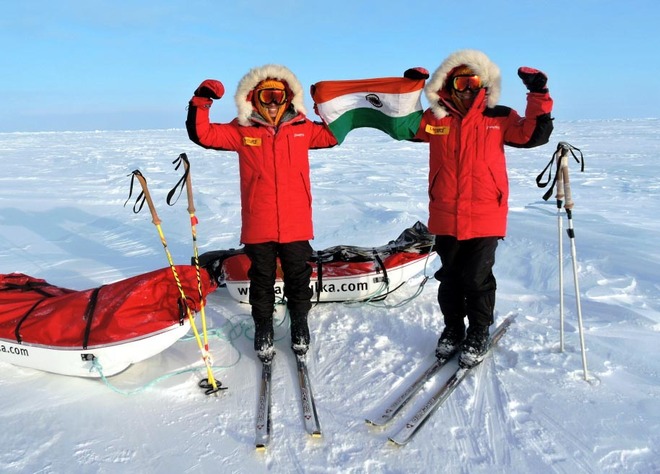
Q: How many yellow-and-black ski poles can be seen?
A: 2